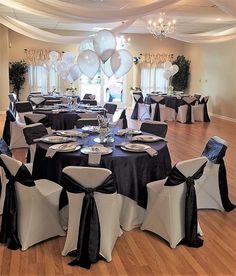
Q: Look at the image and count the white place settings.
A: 8